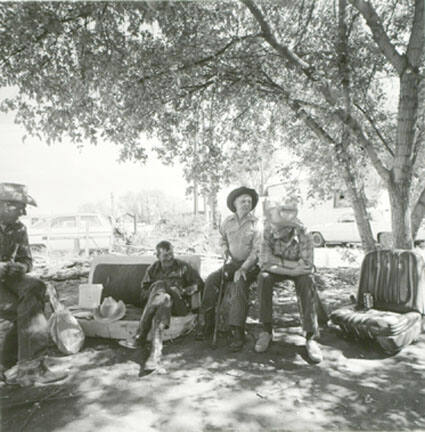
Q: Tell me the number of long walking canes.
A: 1